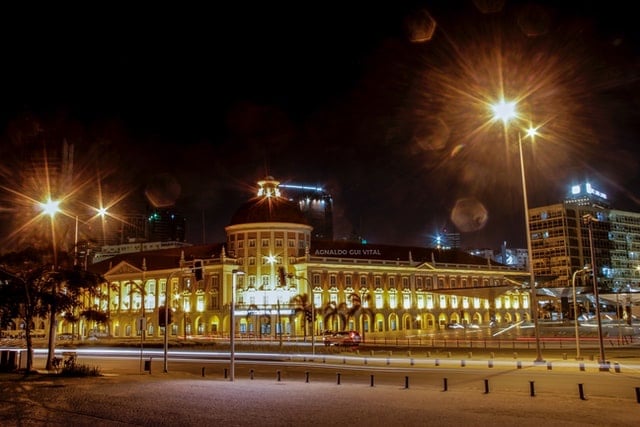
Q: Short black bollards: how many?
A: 13